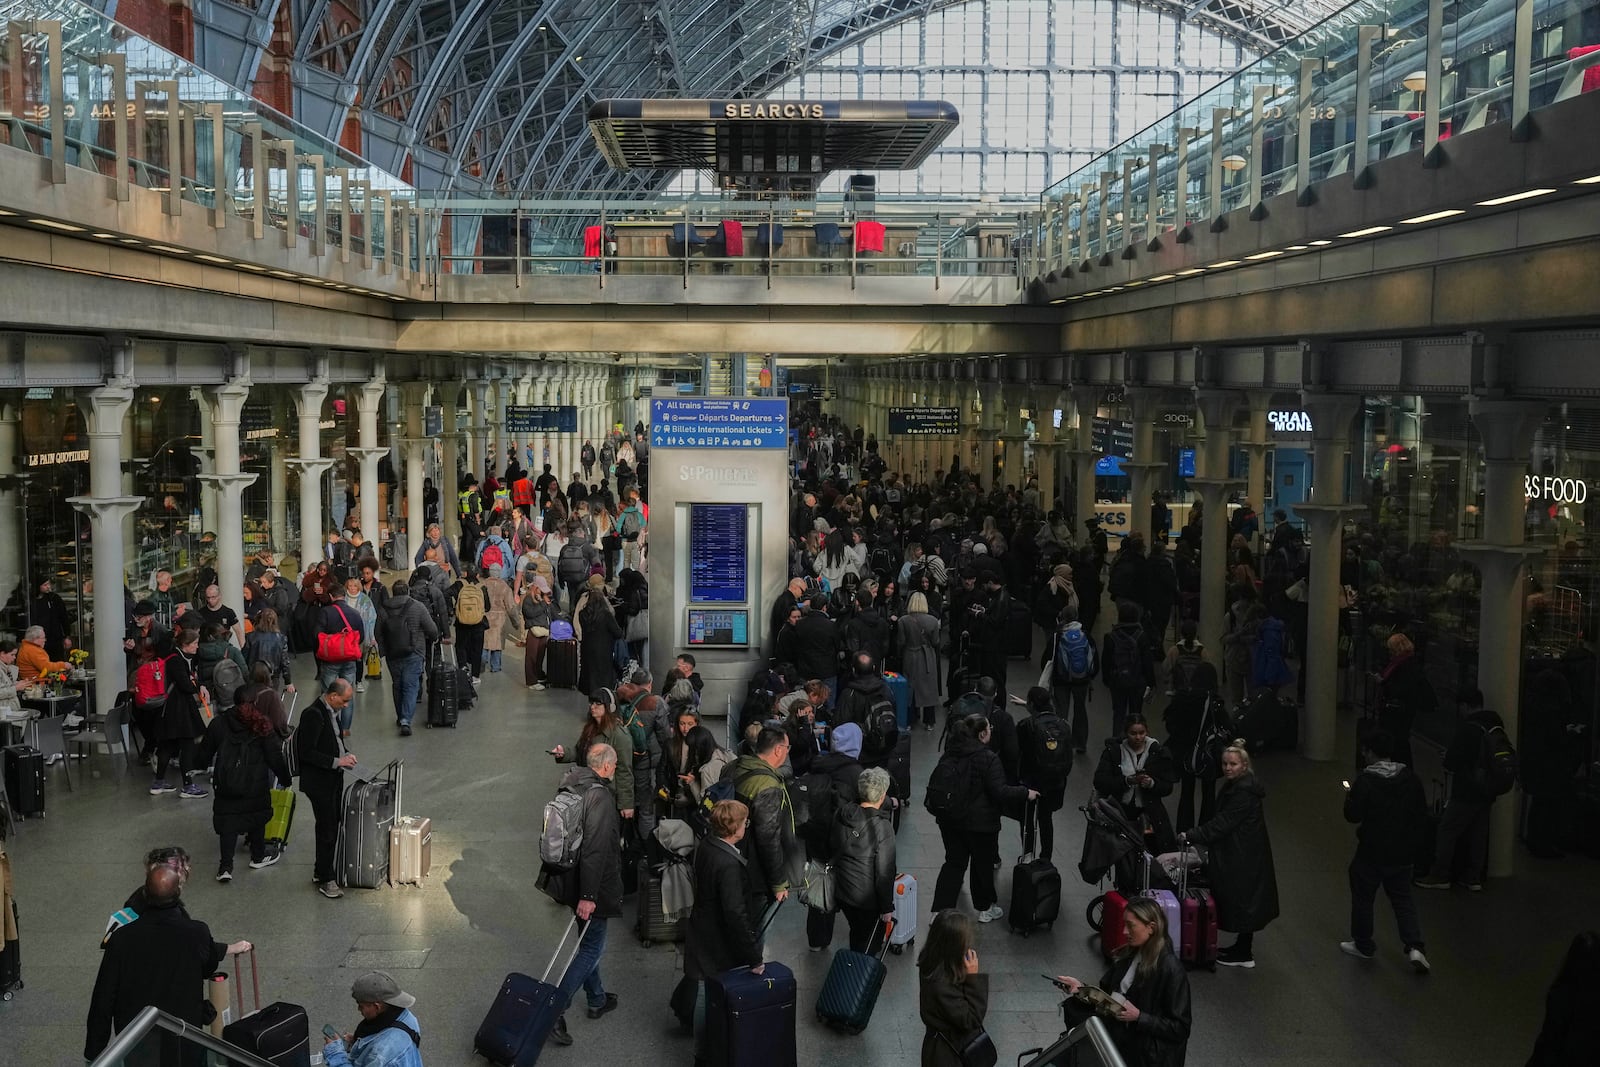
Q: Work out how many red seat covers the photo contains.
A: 3